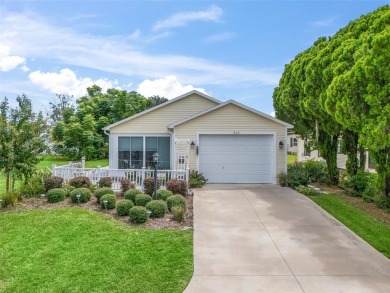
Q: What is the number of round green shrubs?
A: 11